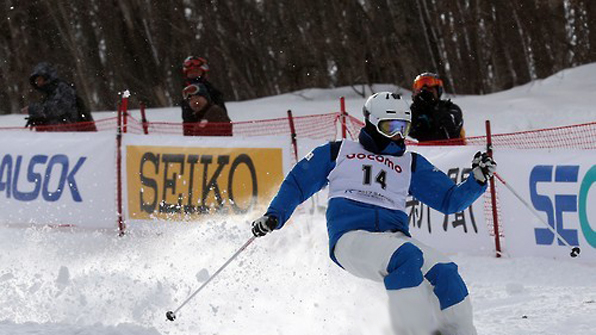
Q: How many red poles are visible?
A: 6